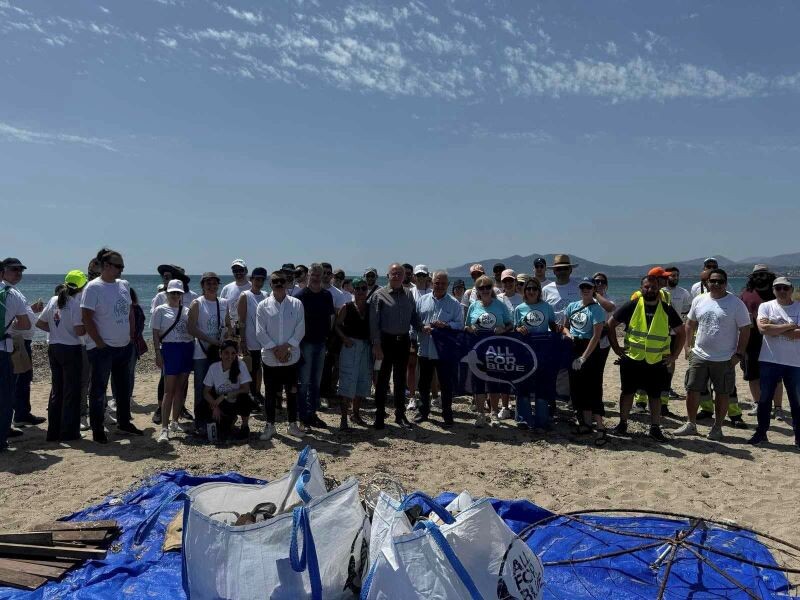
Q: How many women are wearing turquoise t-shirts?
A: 3